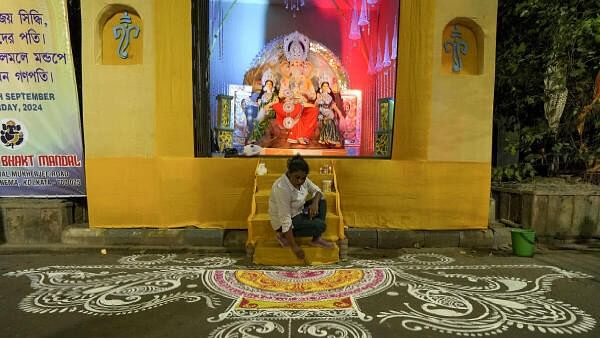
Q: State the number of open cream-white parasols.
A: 0